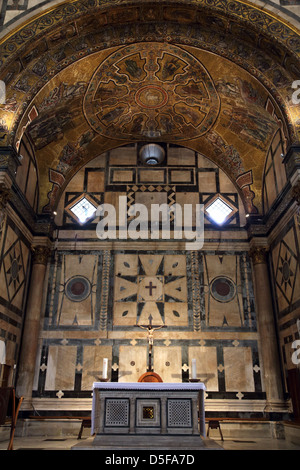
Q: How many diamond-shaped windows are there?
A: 2